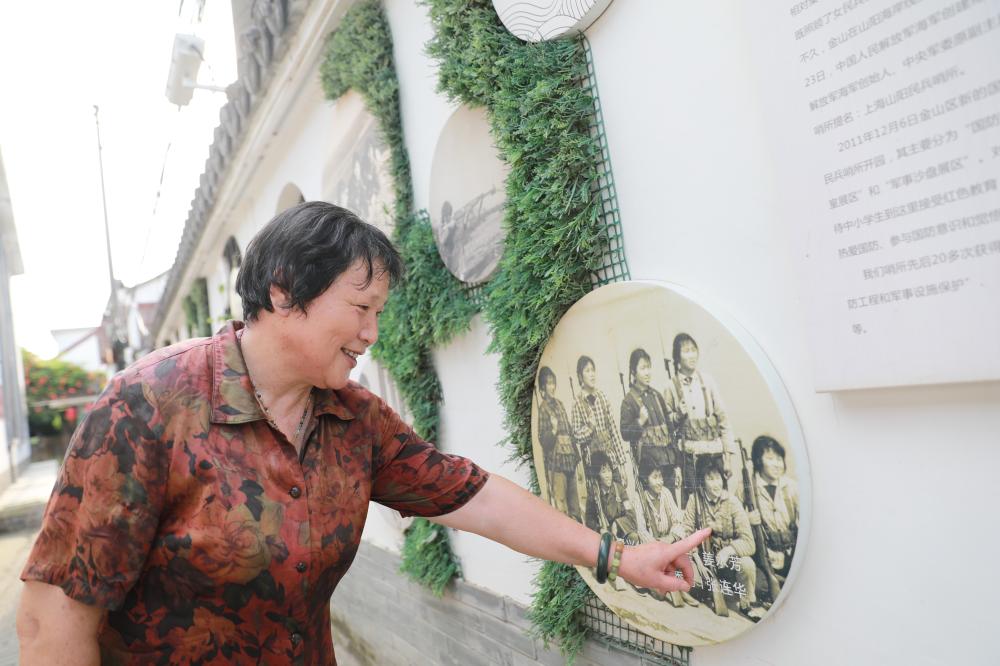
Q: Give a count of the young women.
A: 8